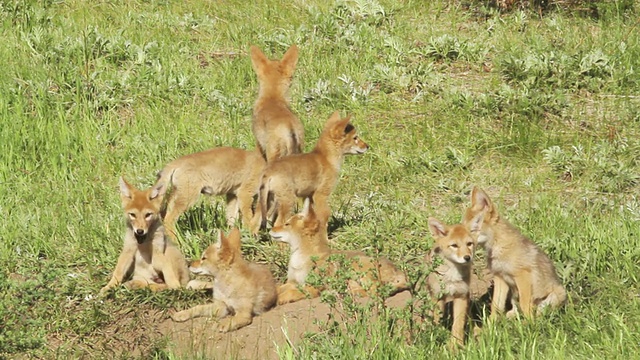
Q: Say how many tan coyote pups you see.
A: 8